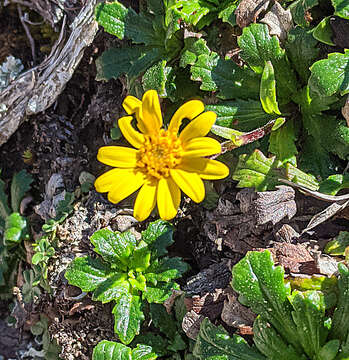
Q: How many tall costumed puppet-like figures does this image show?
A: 0